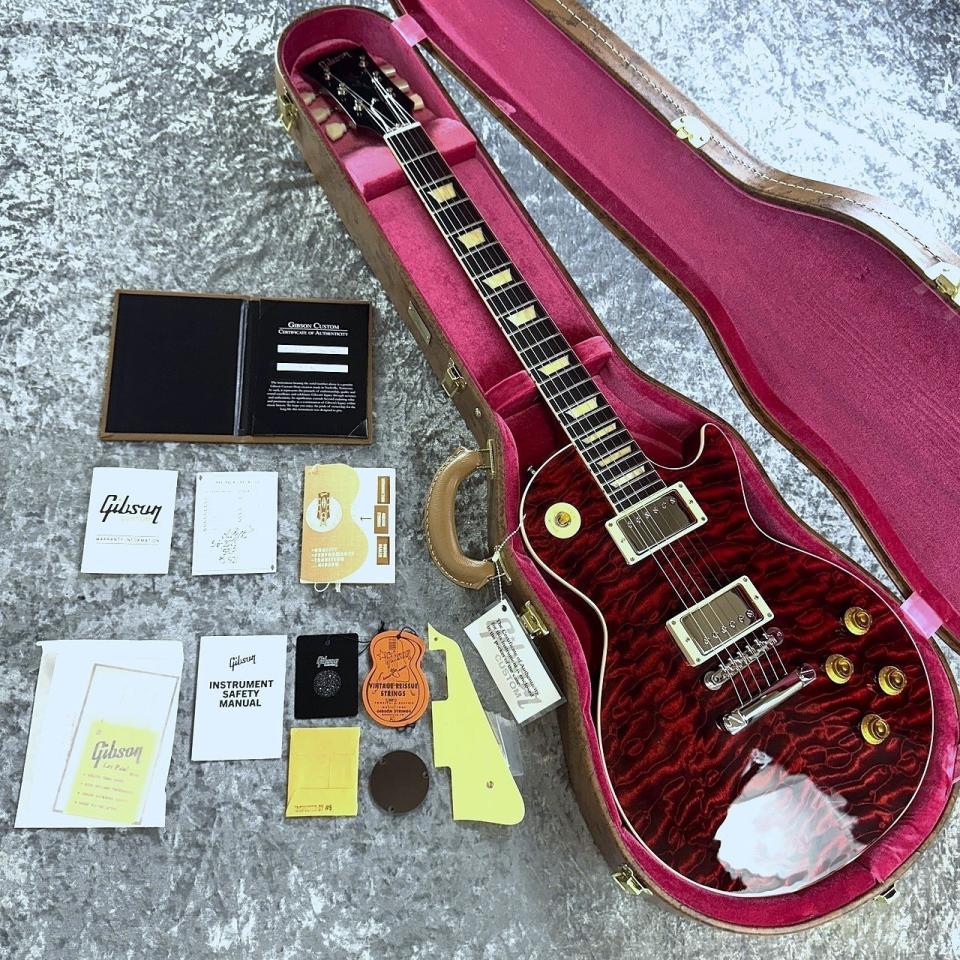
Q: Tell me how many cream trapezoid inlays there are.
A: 9